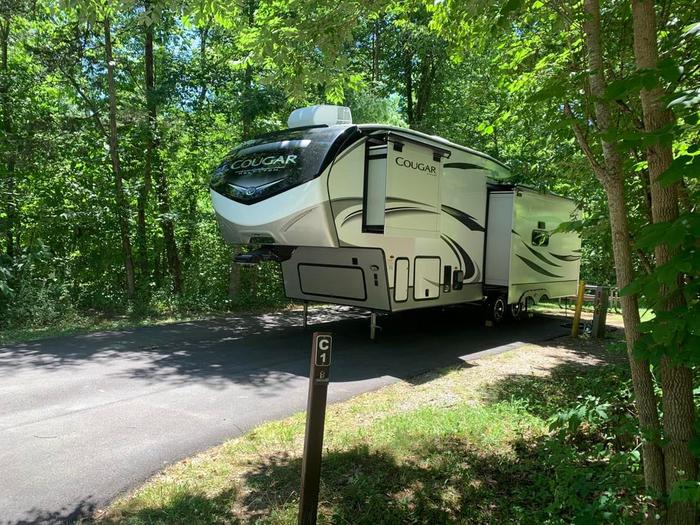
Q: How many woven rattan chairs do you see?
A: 0